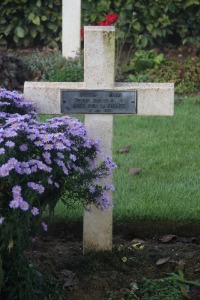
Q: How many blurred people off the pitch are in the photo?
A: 0